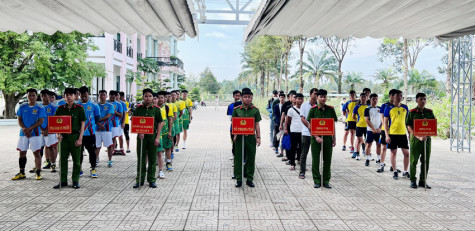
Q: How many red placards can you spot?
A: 5